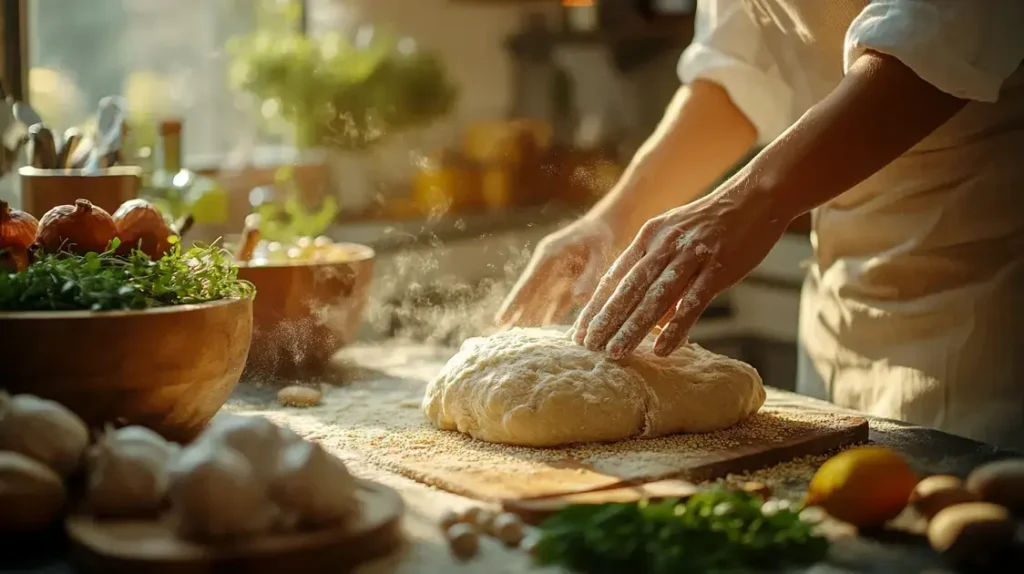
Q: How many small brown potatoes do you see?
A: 3